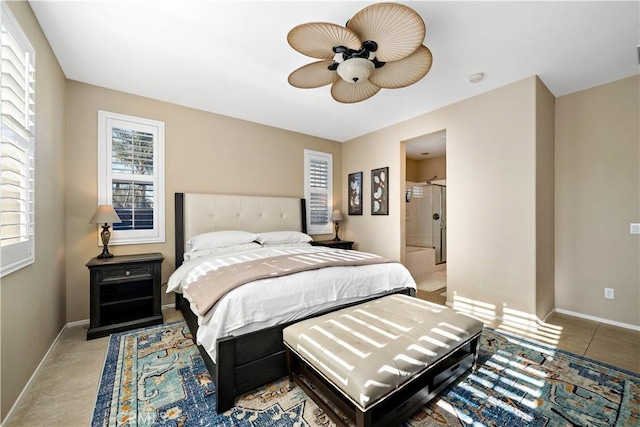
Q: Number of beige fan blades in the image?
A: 5